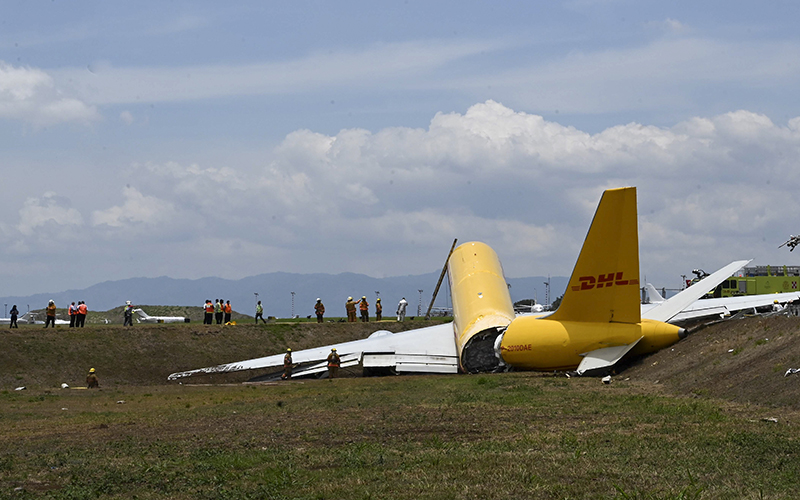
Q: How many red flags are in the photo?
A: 0